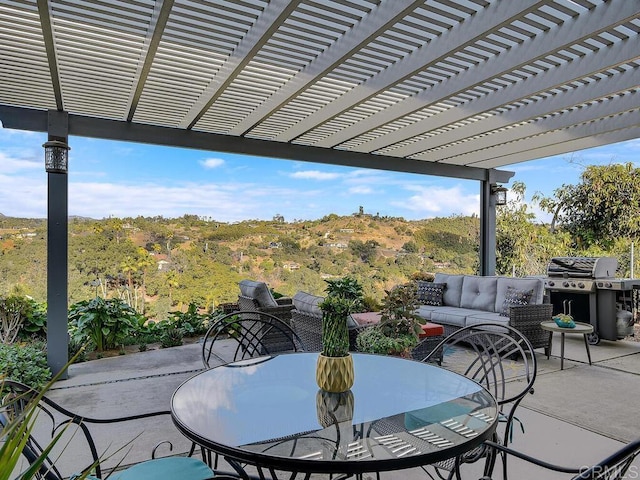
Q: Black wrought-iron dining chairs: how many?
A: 4